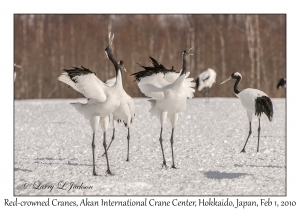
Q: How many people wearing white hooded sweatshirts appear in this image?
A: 0